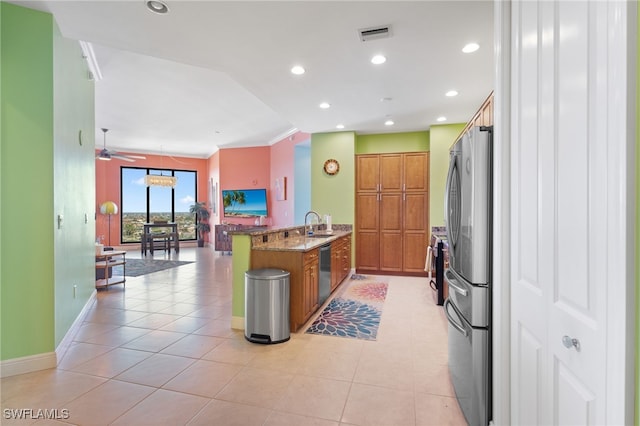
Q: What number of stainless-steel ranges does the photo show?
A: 1